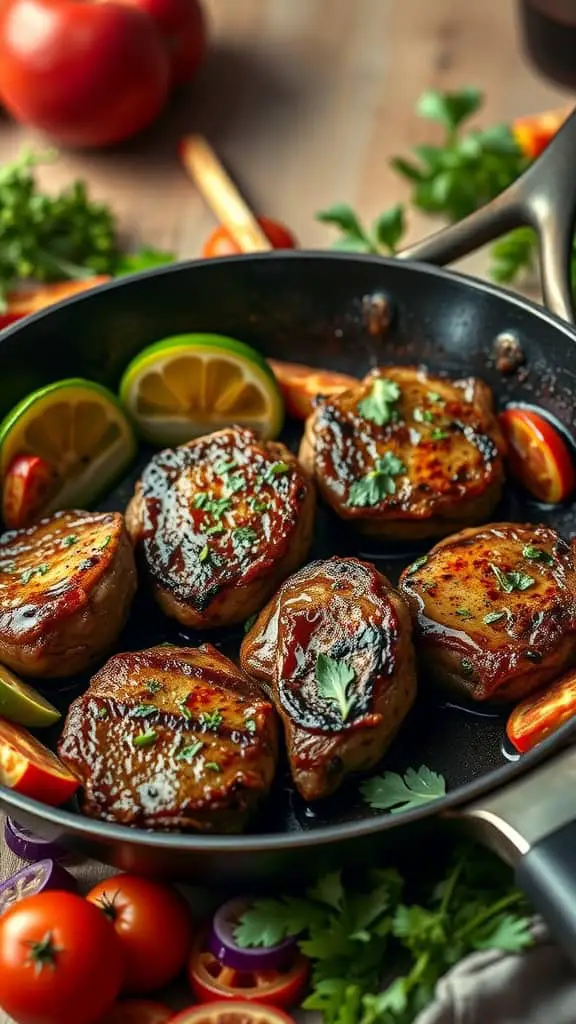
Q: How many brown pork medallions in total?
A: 6